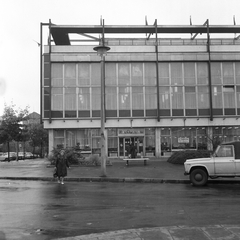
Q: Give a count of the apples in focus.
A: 0